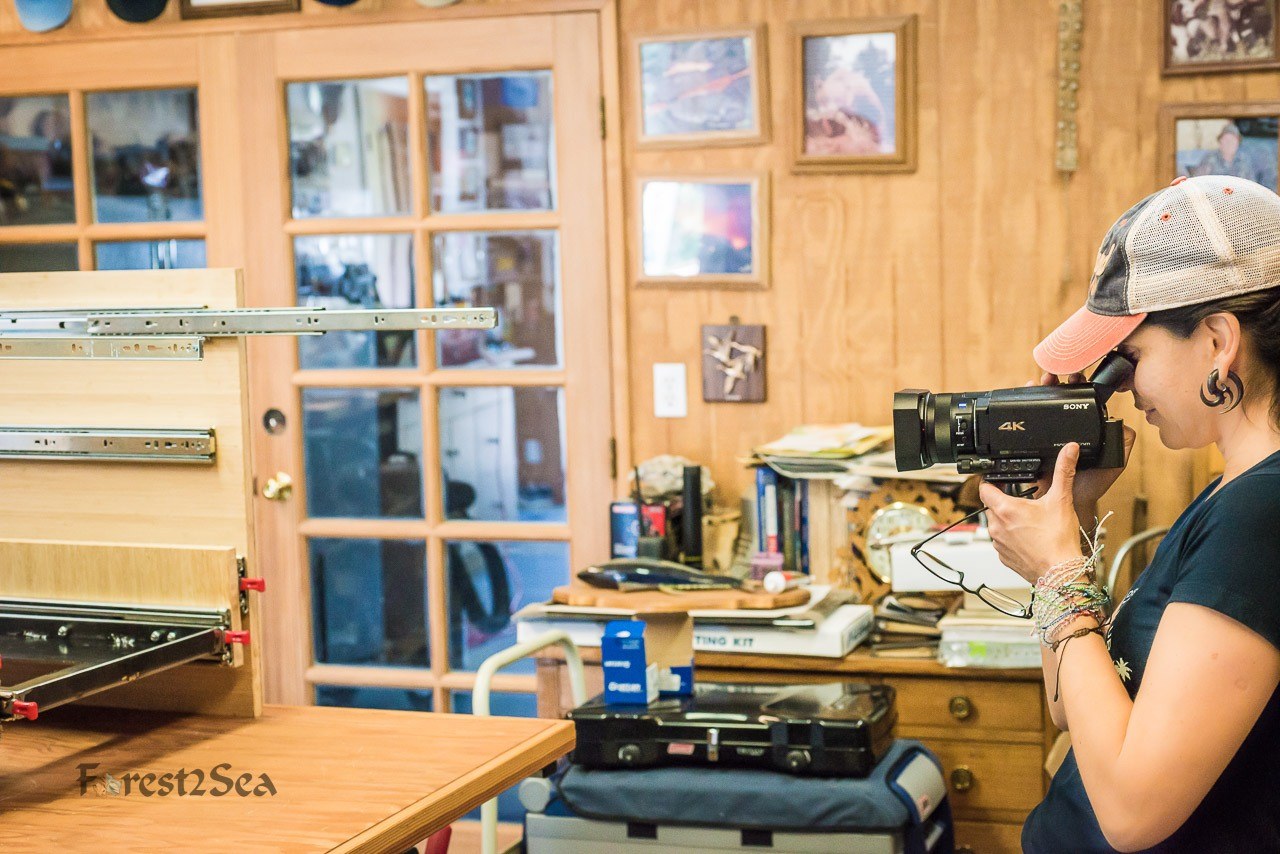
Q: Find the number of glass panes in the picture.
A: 14